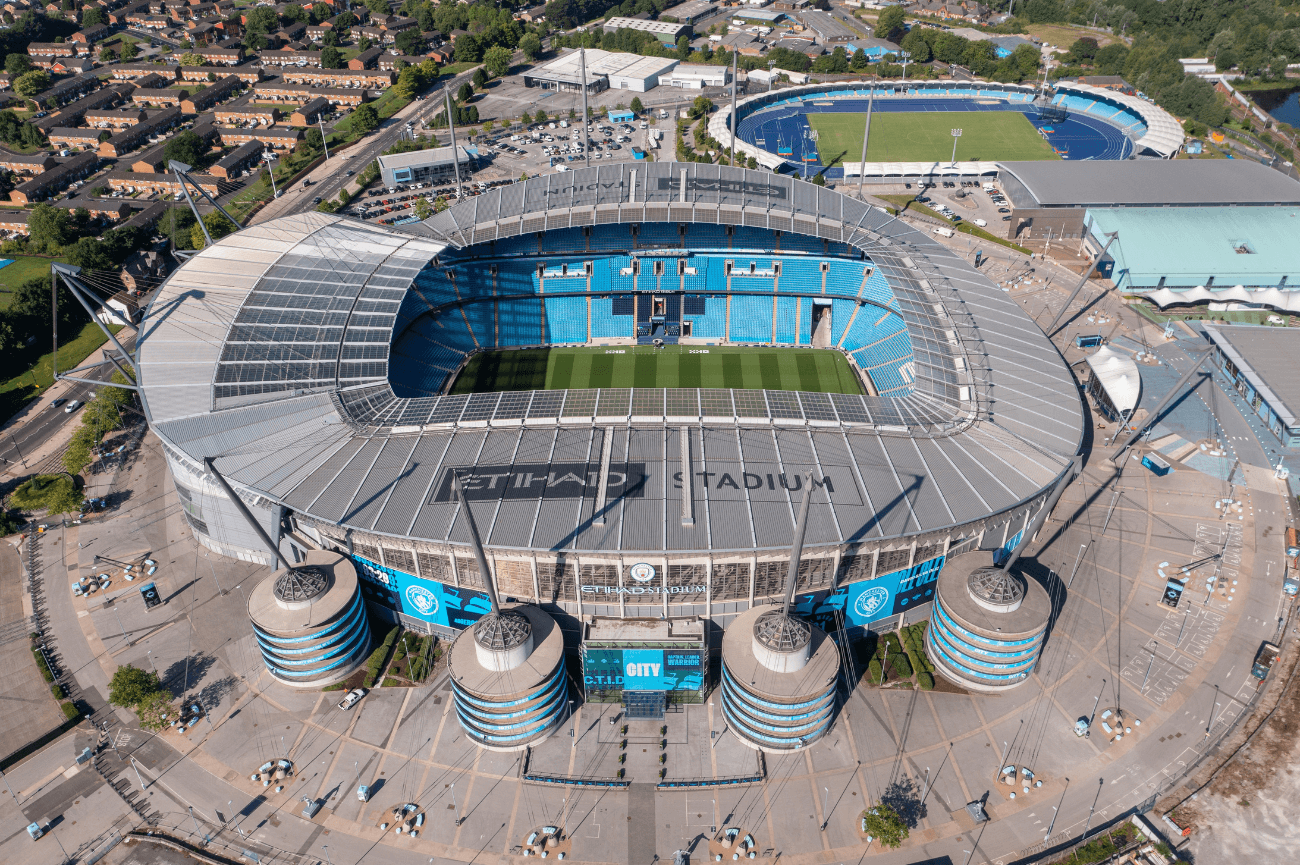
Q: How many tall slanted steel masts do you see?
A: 12